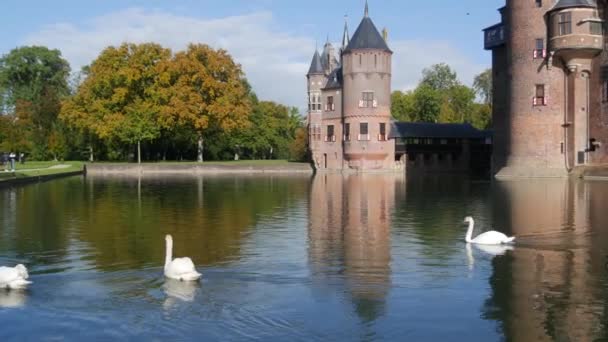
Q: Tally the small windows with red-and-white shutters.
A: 8